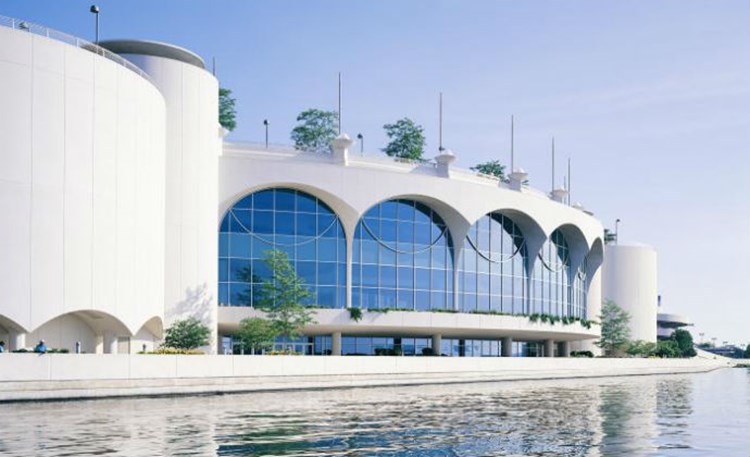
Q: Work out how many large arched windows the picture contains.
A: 5